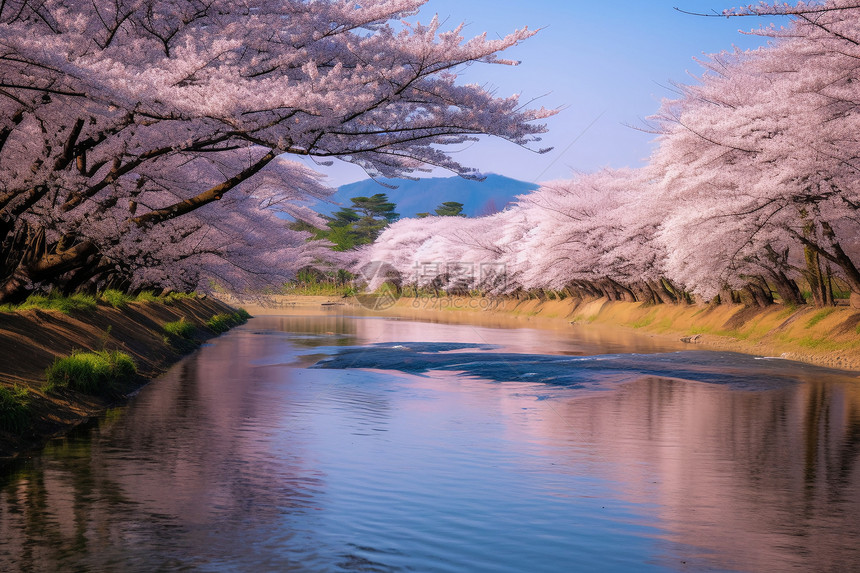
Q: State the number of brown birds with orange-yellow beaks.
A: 0